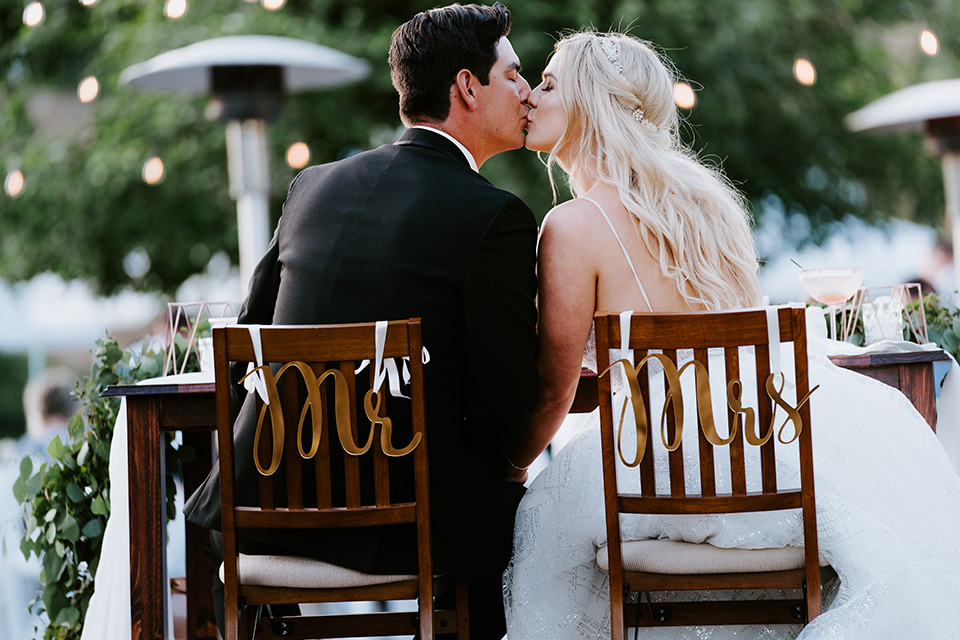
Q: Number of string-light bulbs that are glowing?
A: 11